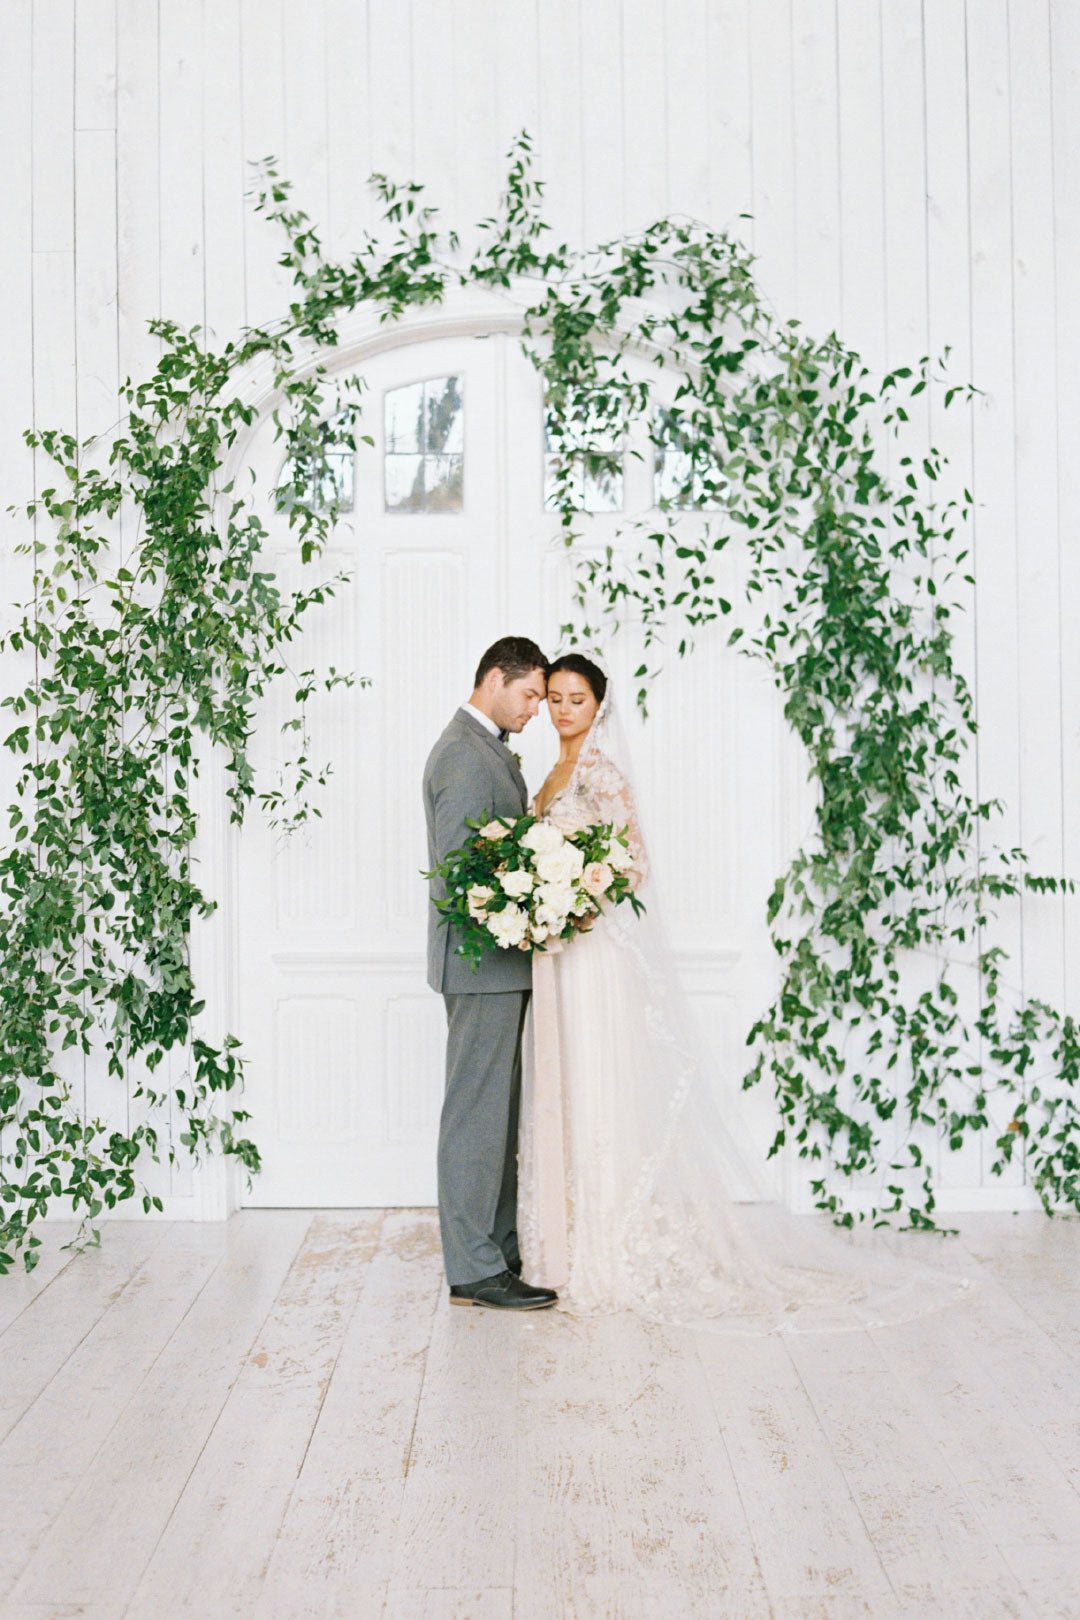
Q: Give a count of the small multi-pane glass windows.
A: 4